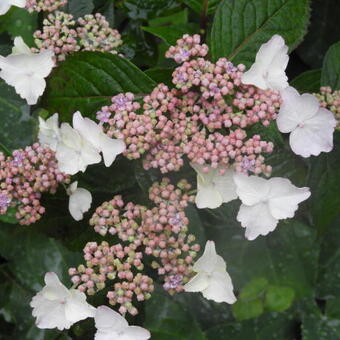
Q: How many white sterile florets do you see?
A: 13